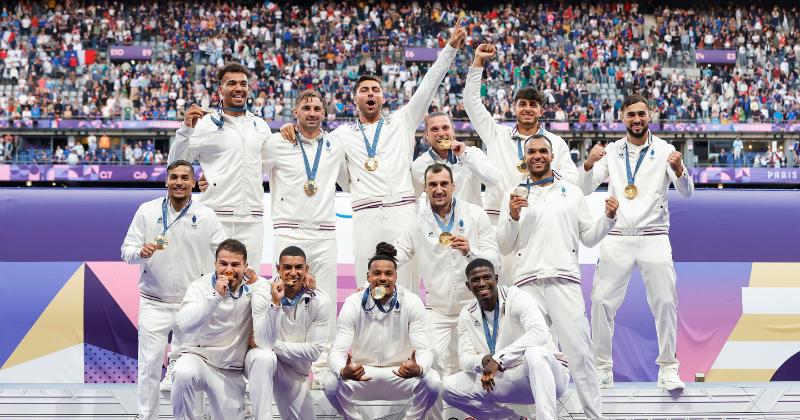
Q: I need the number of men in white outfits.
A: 13